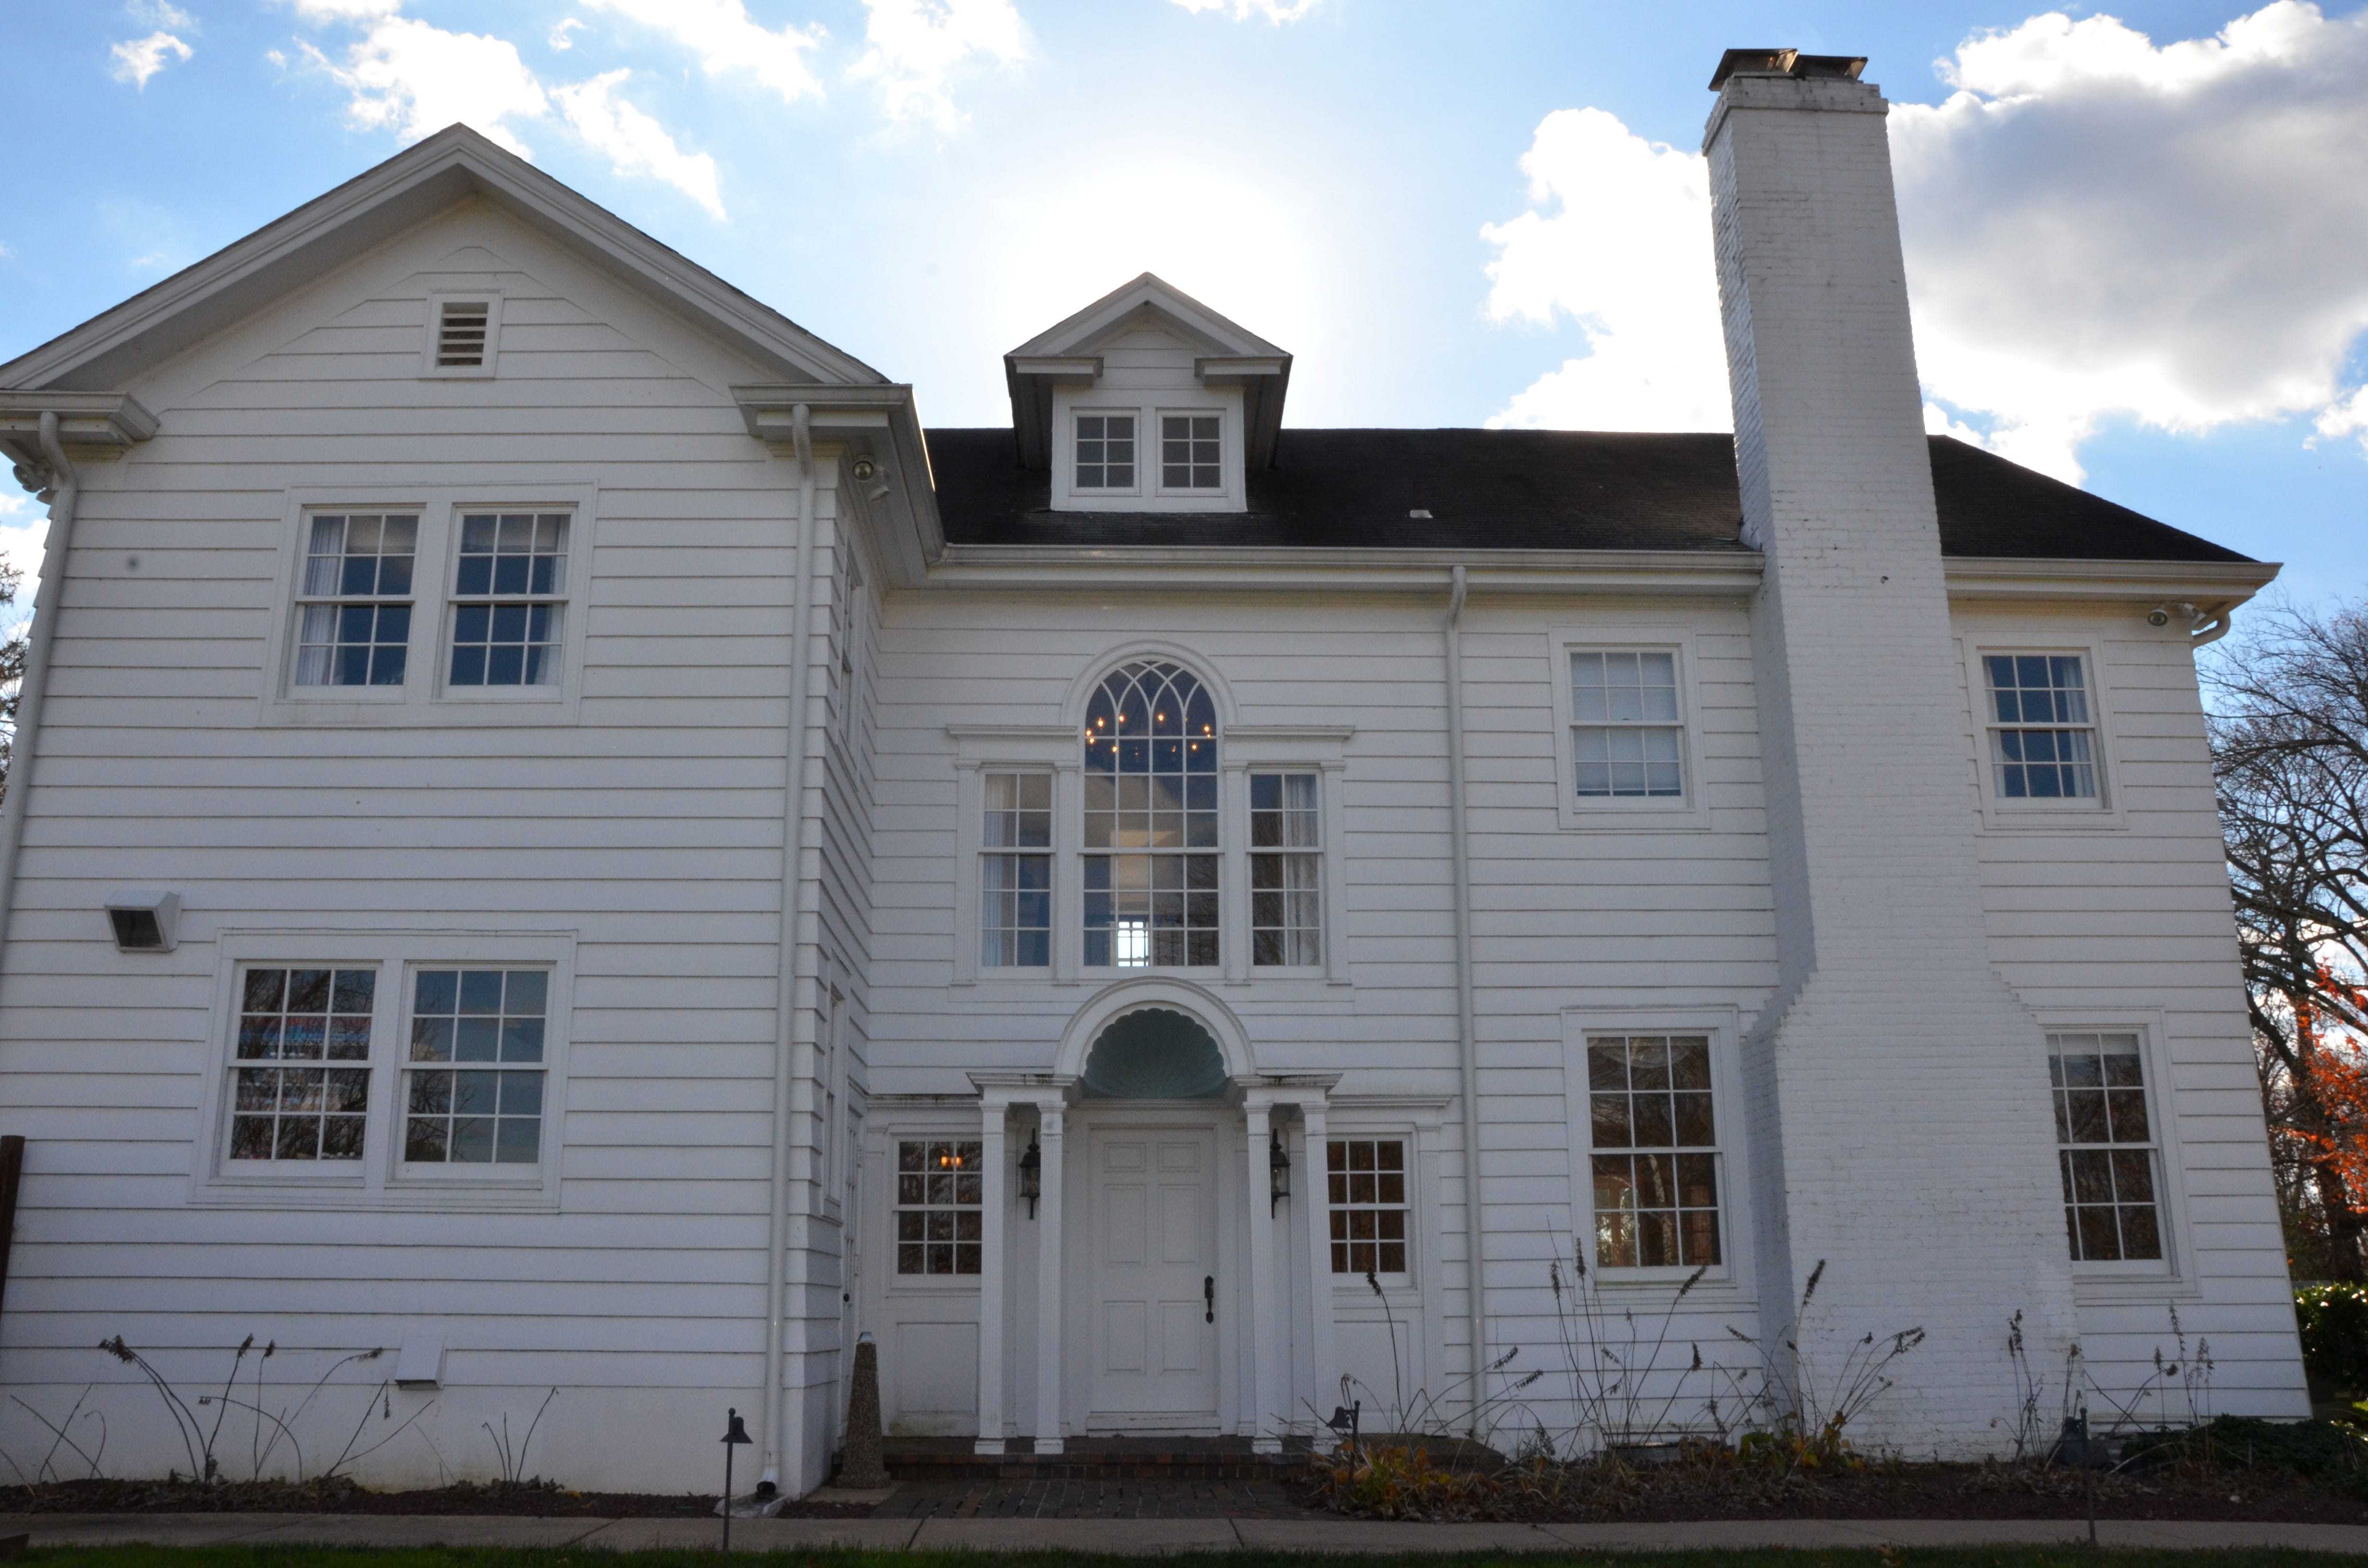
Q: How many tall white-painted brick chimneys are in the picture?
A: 1